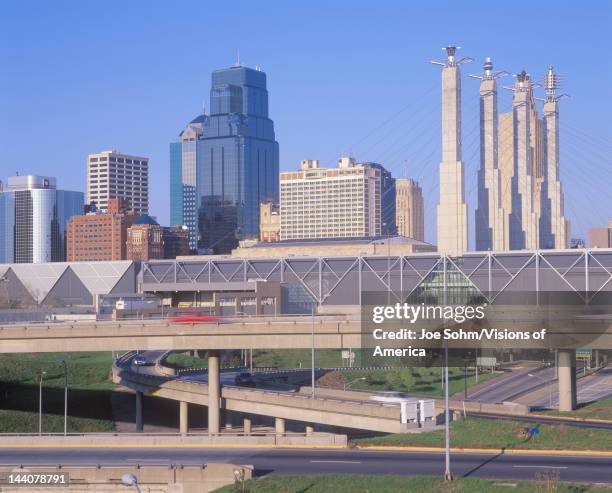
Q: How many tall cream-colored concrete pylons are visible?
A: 4